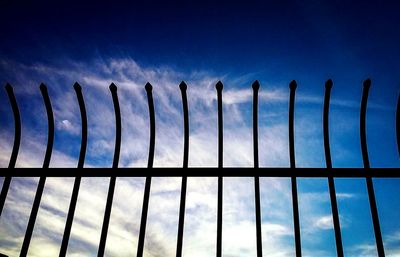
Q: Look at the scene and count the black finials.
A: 11